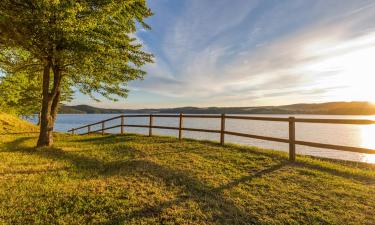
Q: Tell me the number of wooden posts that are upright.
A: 8